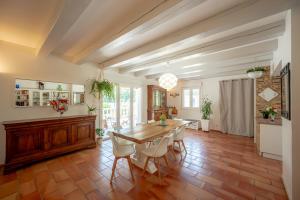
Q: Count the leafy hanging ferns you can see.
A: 1